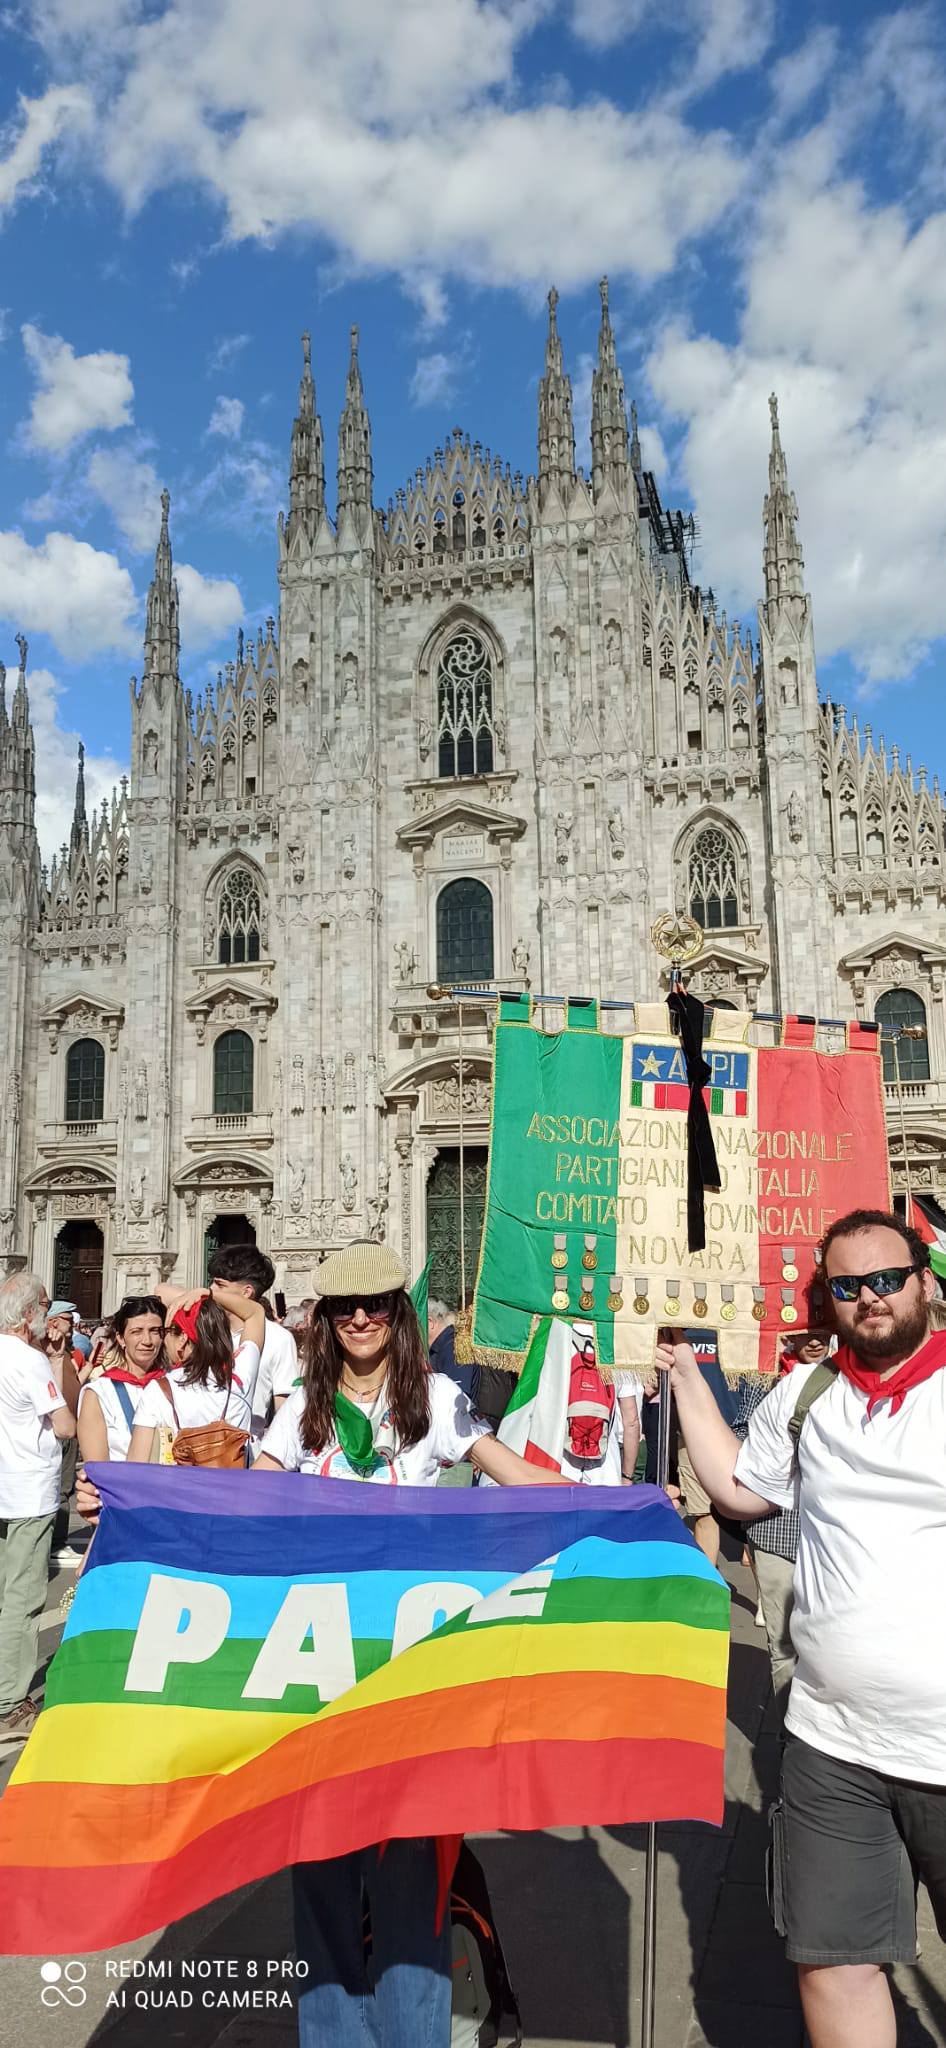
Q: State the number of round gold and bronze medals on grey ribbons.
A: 12